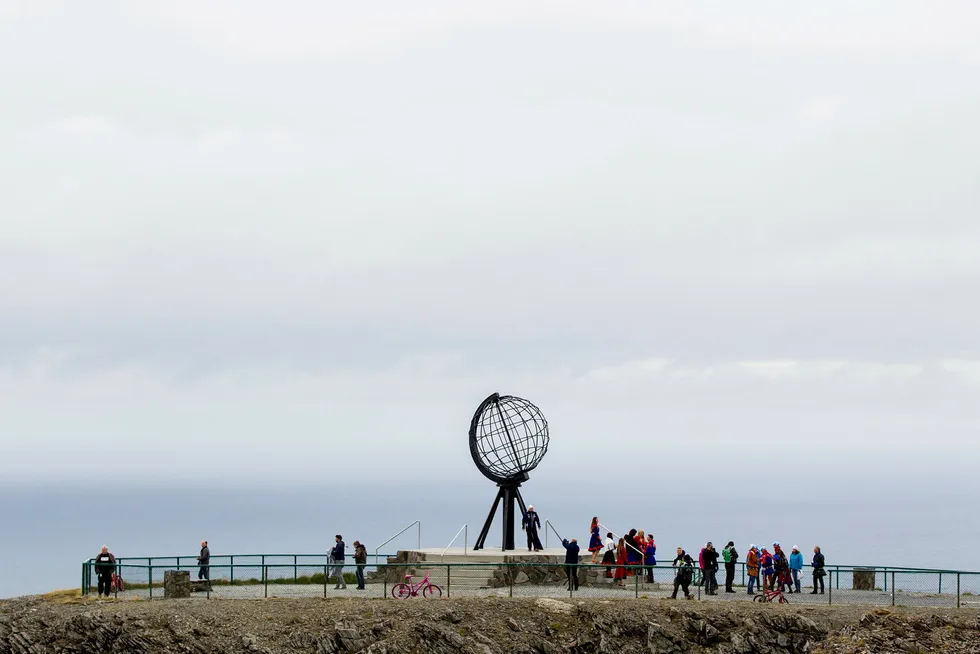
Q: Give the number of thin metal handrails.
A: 4